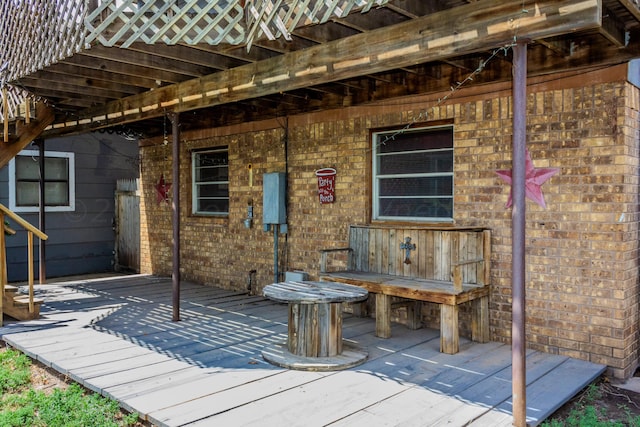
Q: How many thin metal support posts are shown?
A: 3